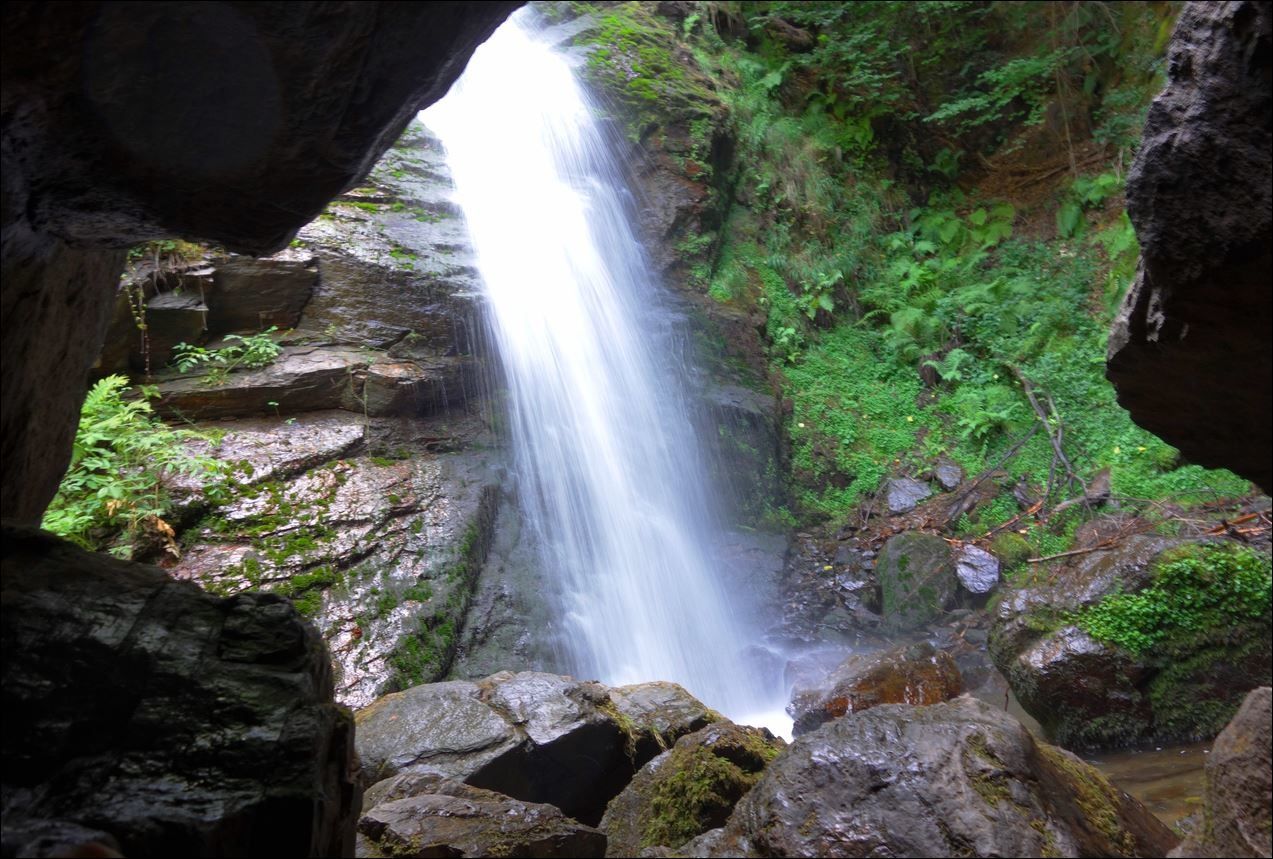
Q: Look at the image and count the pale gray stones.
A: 3